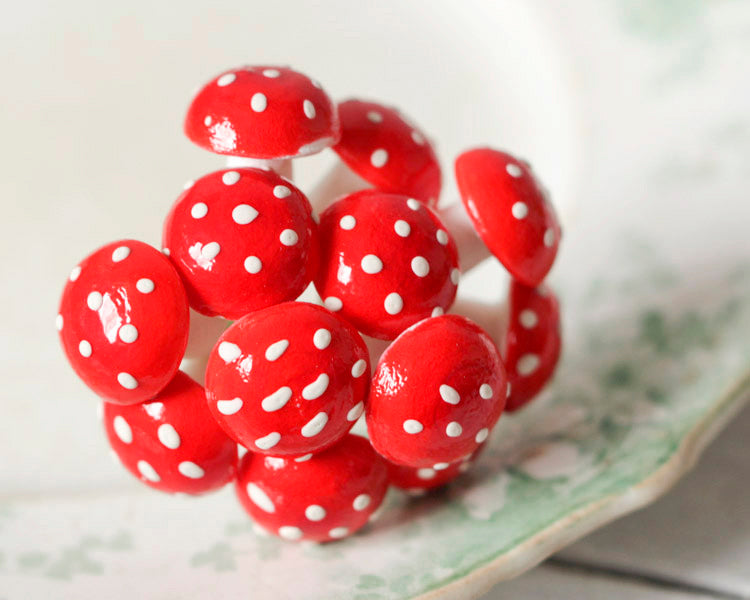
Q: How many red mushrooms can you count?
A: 12